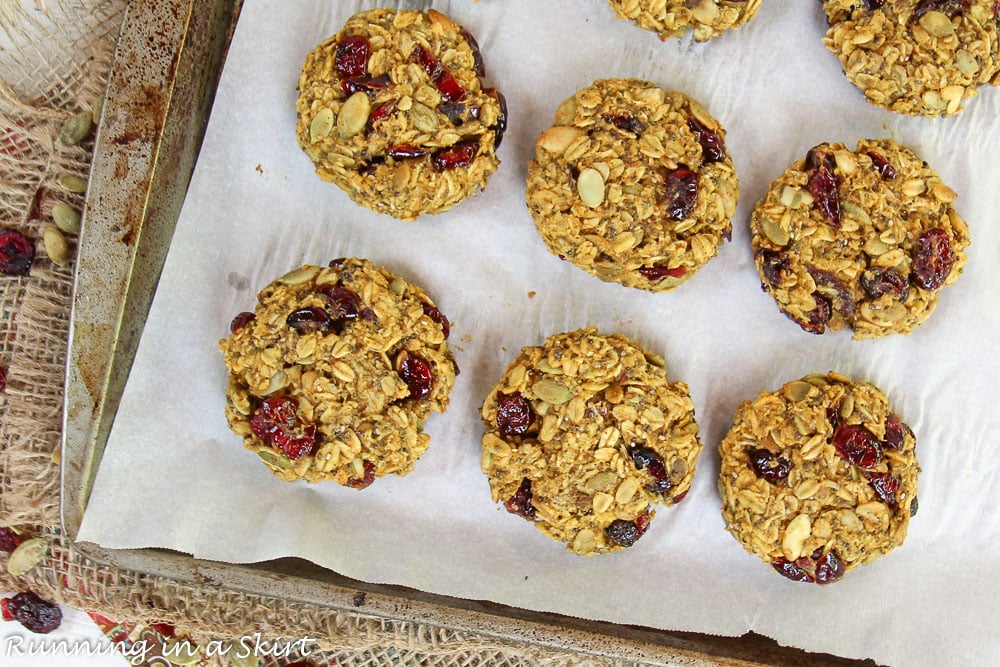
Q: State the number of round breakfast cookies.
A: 8